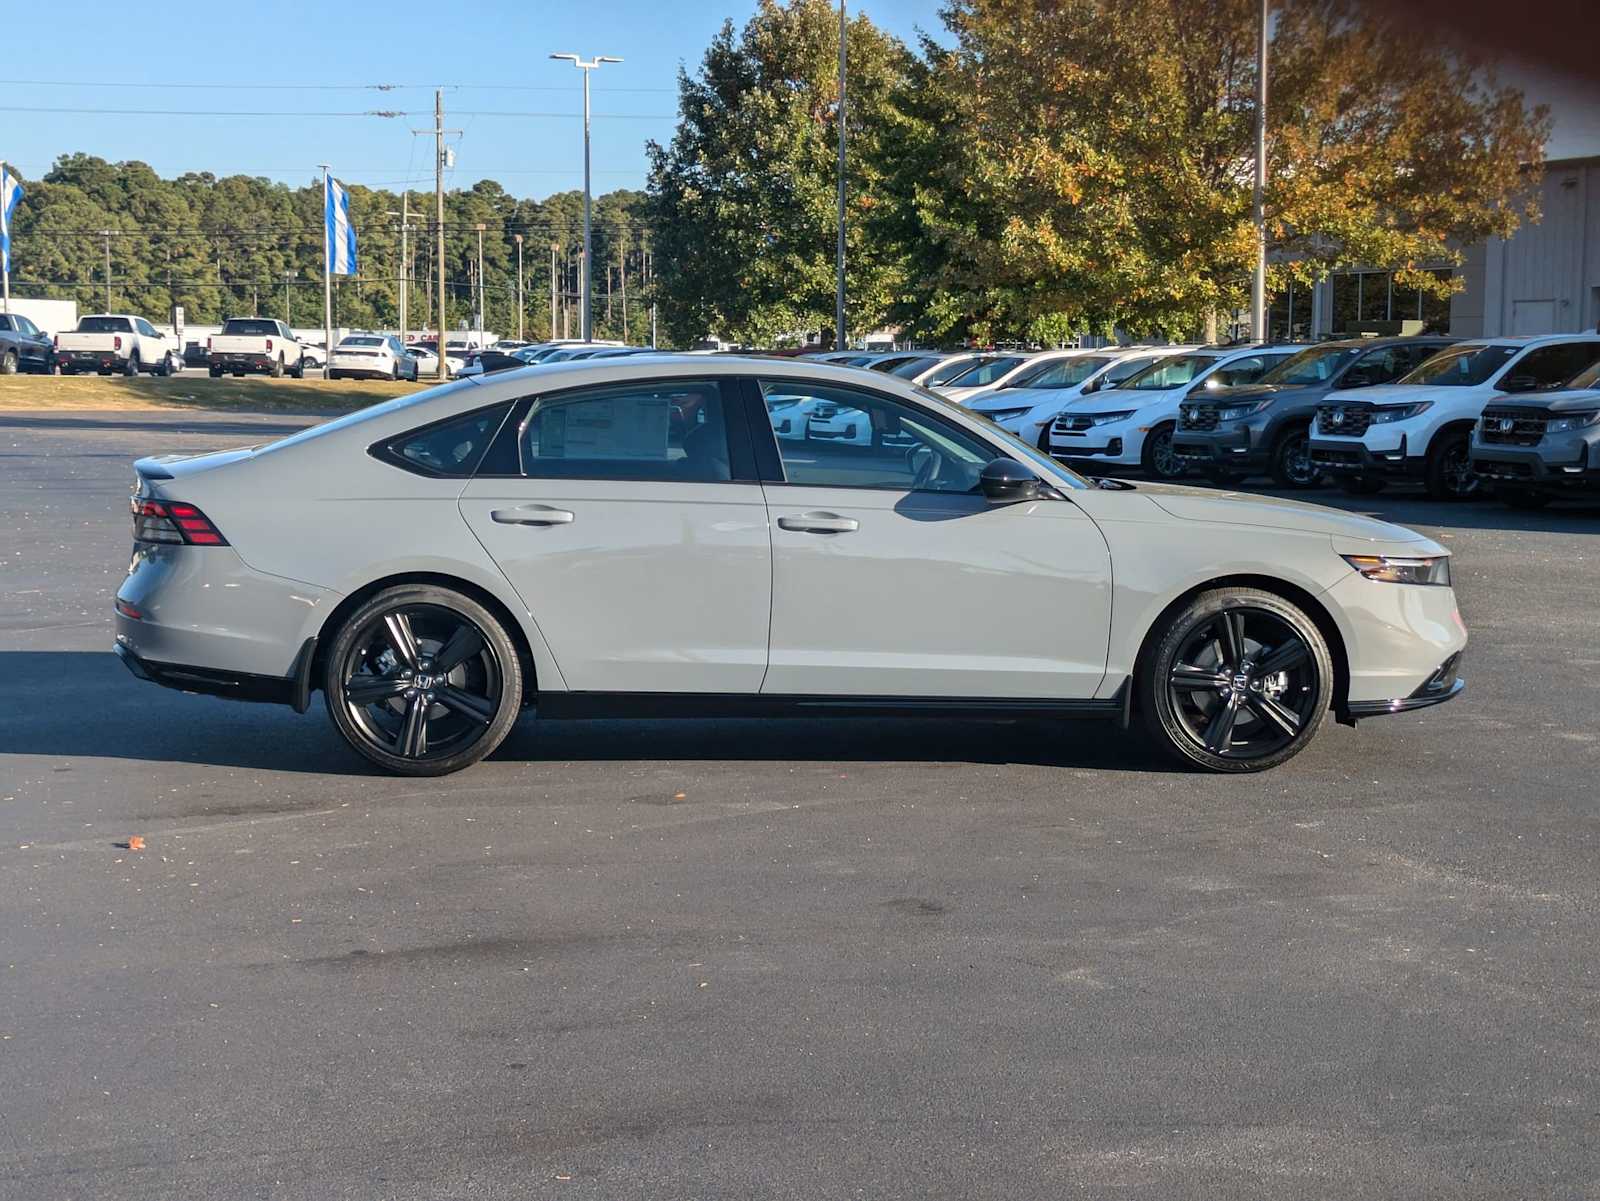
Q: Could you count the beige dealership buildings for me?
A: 1